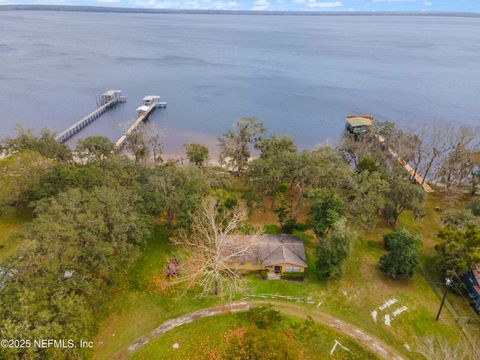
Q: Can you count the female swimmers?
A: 0